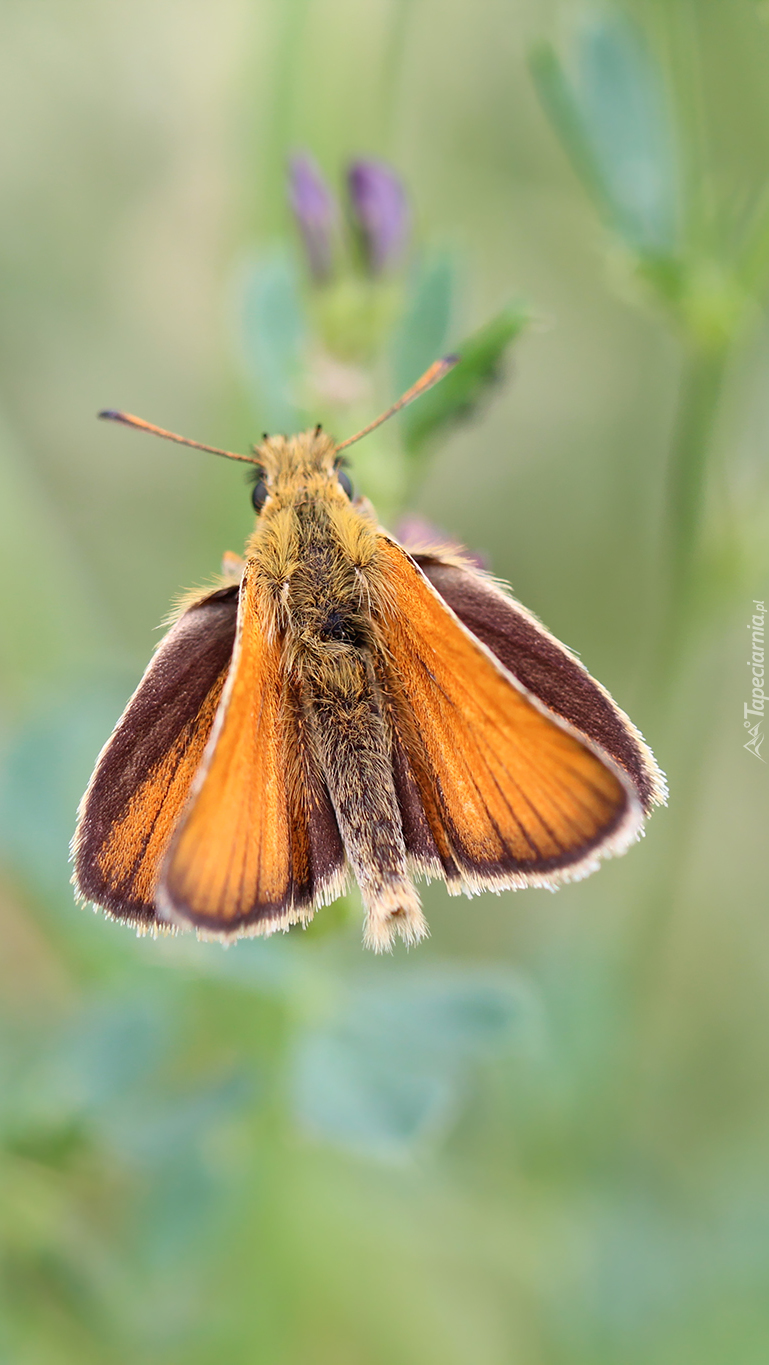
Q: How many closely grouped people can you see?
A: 0